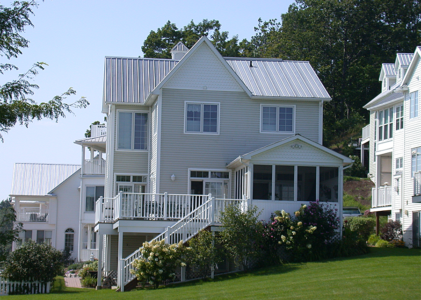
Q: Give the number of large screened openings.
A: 4